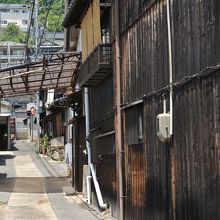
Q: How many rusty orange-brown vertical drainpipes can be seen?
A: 1